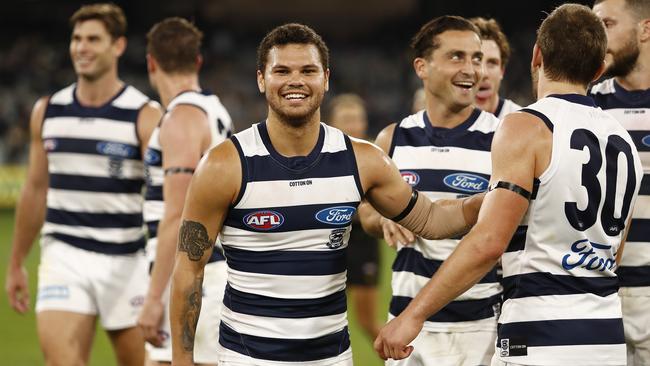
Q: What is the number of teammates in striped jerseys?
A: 7